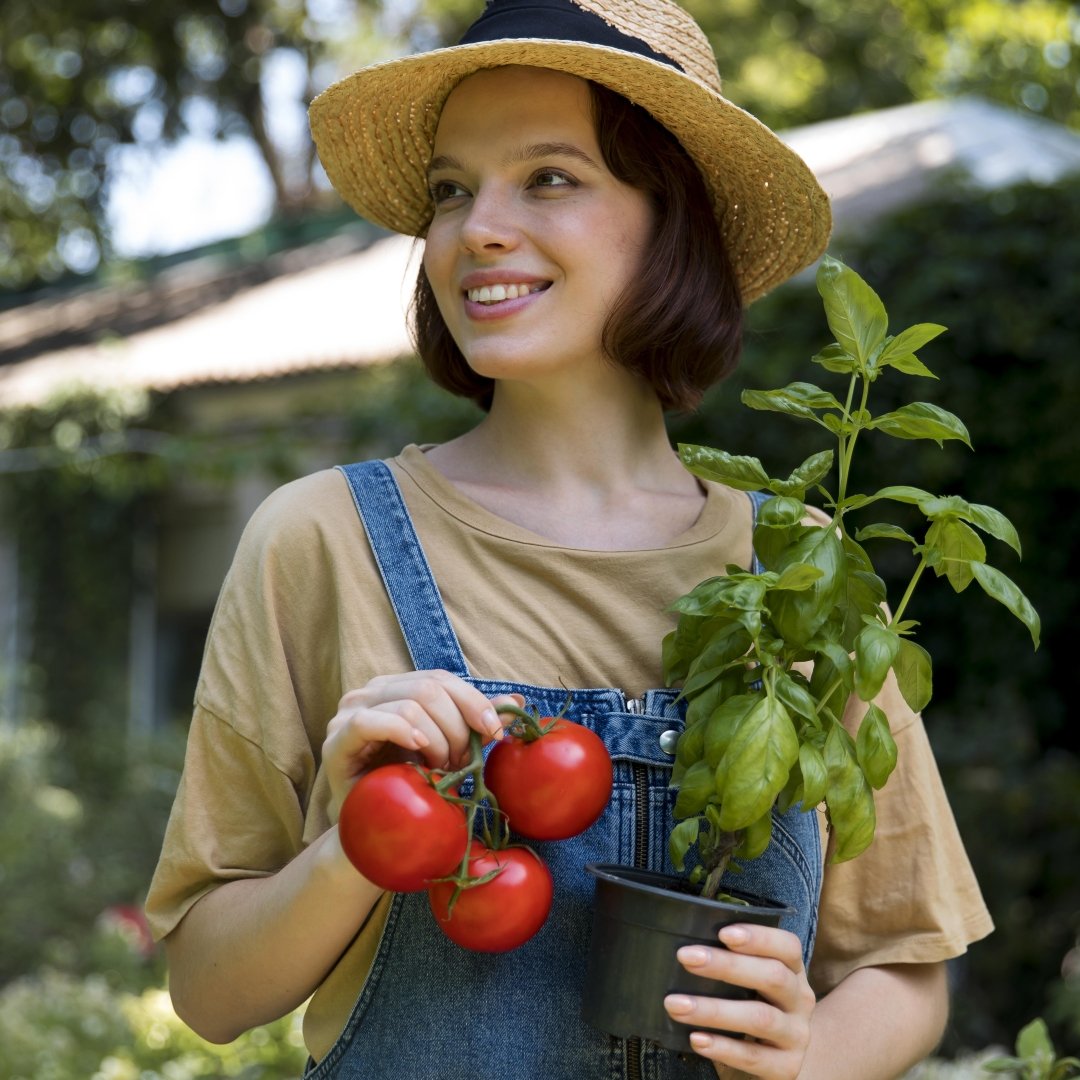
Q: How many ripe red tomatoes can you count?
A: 3